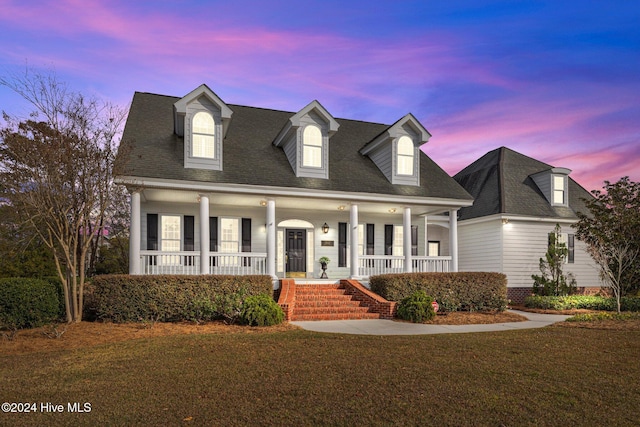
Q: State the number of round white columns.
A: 6